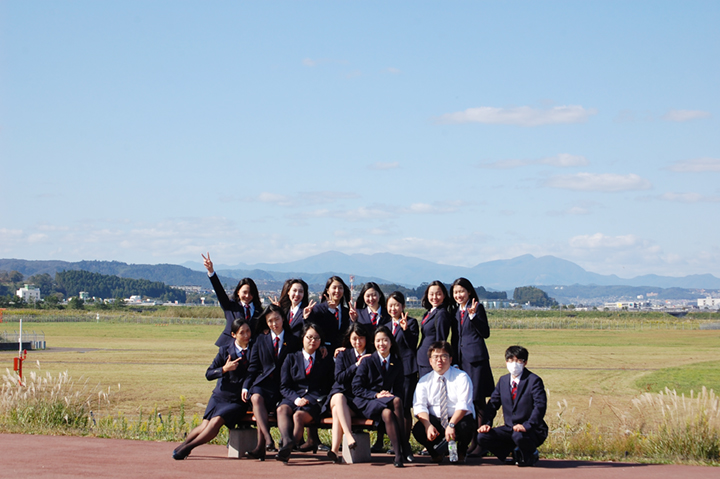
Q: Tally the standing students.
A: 7